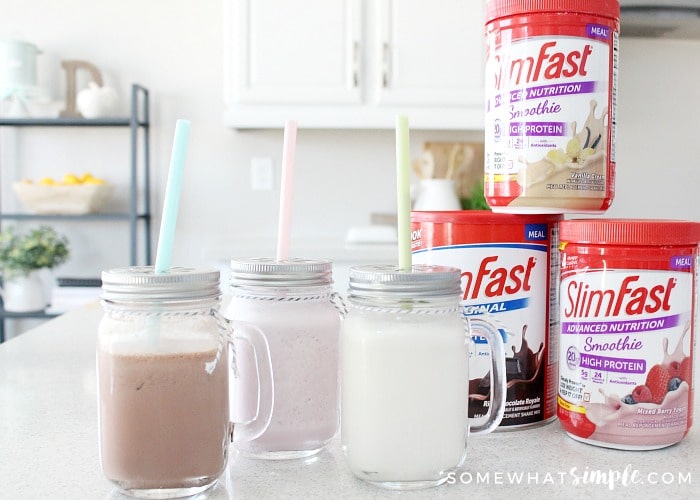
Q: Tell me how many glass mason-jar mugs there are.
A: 3